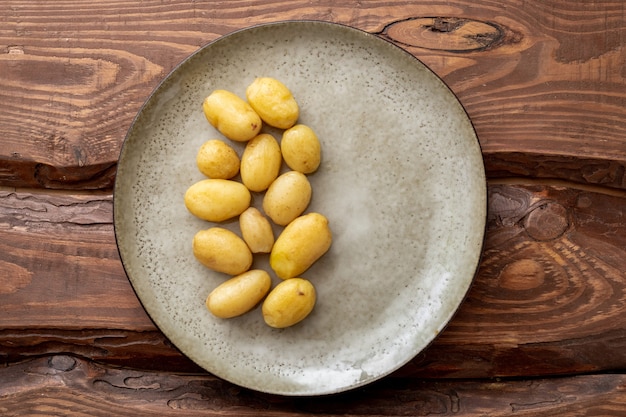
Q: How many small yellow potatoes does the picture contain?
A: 12